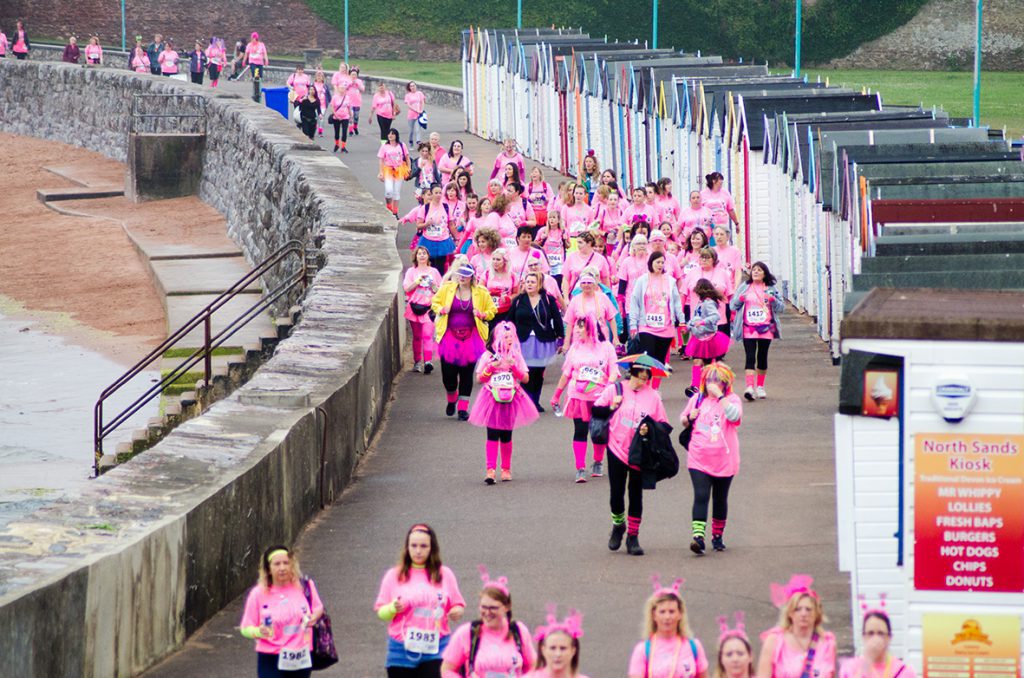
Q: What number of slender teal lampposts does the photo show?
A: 6